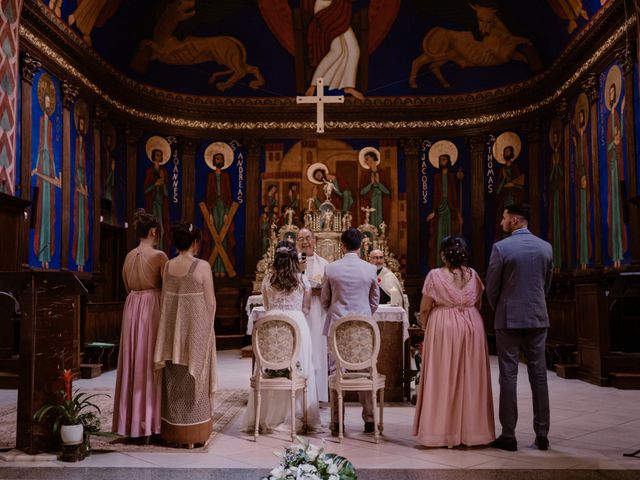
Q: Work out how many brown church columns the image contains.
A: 12